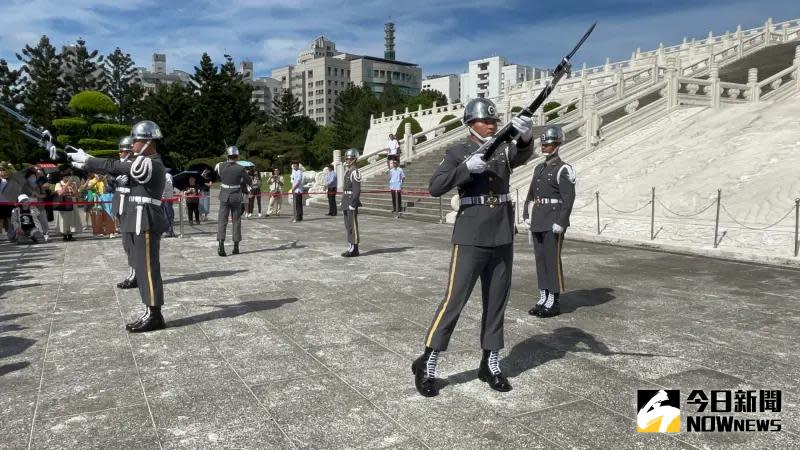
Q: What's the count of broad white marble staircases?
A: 1